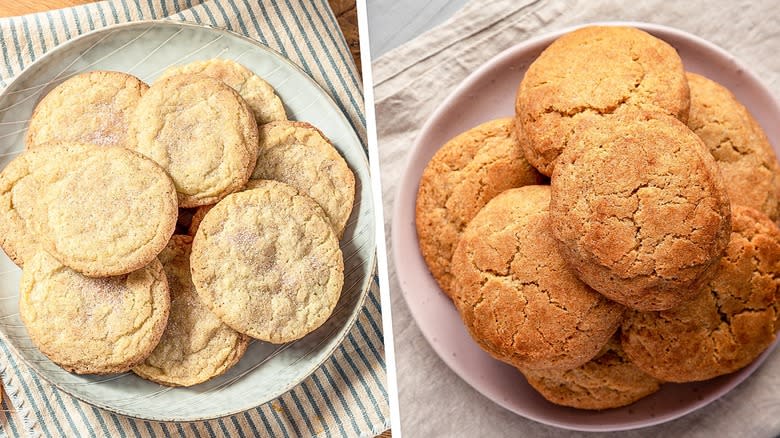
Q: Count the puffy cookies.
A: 7